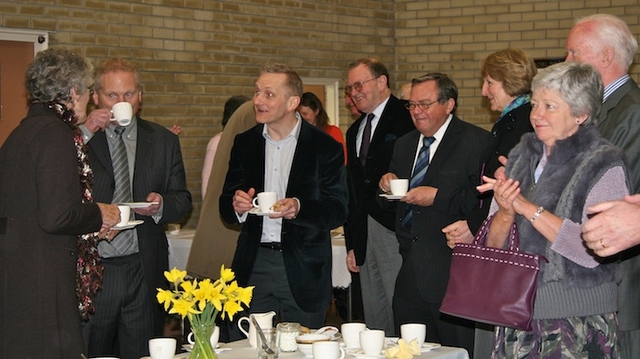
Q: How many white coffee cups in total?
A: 10